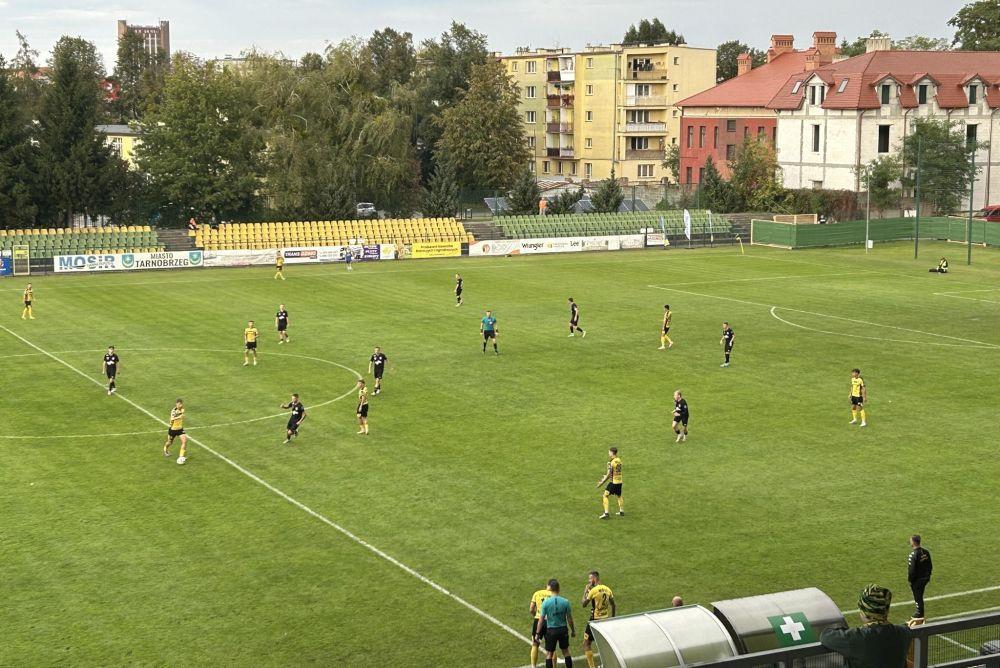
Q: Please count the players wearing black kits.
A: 8